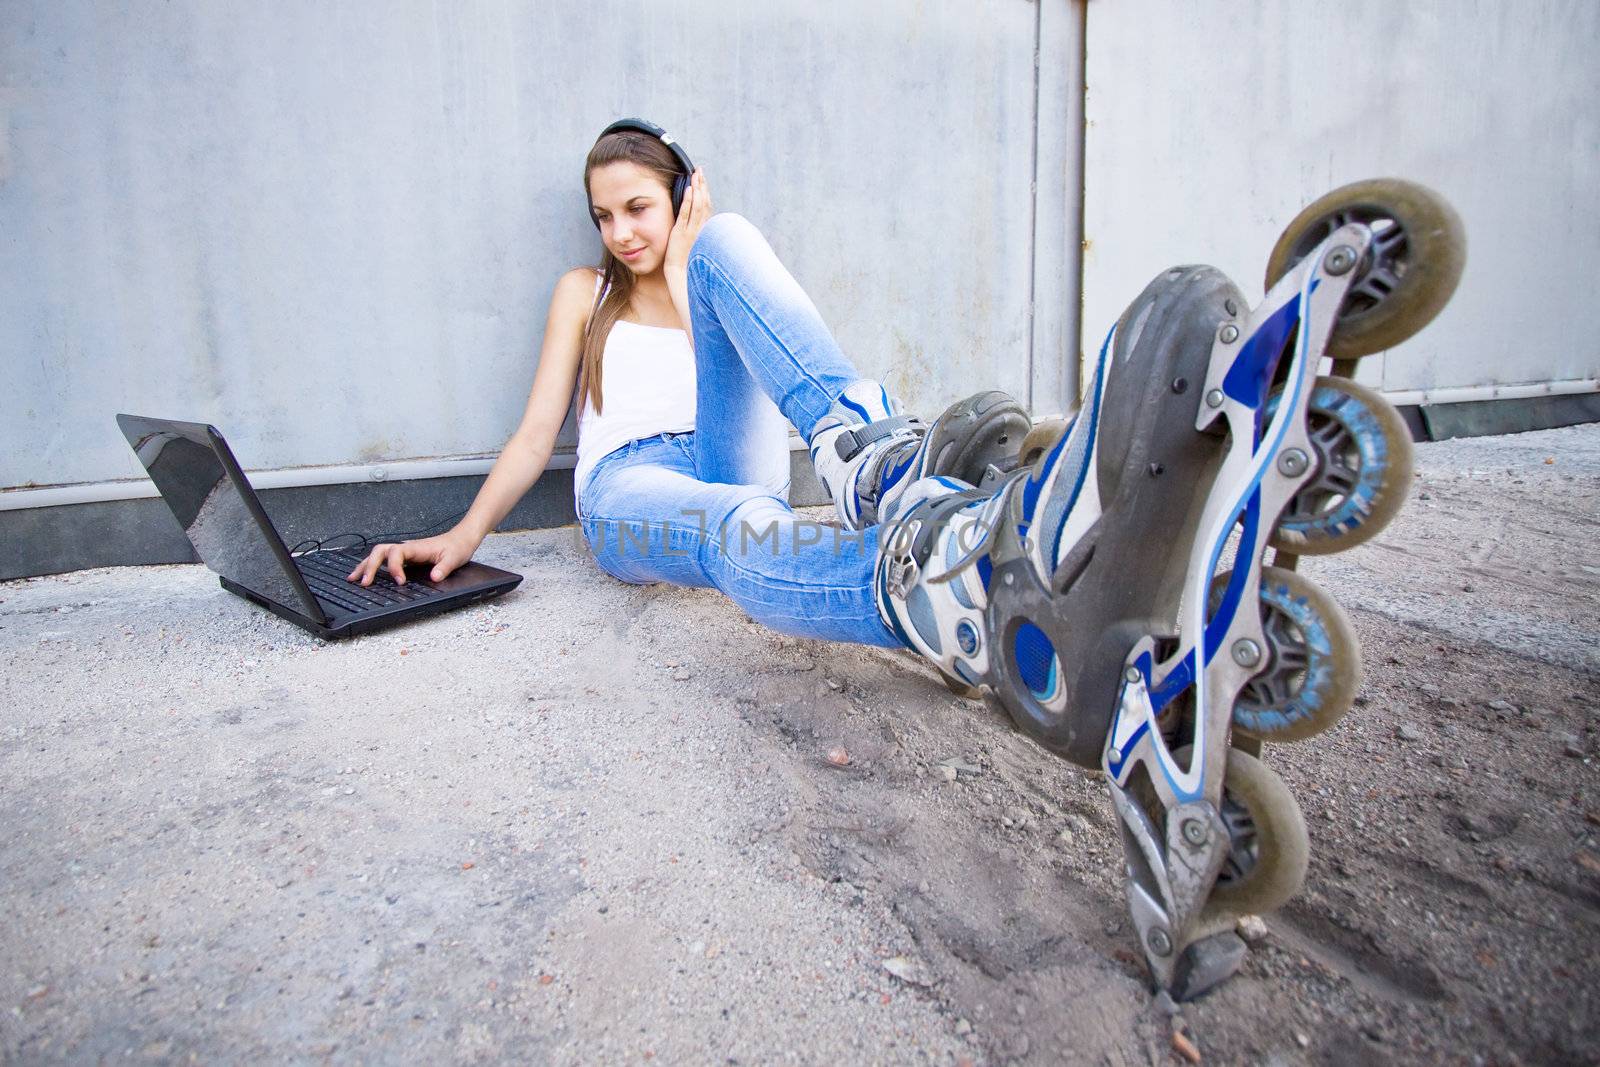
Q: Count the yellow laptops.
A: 0